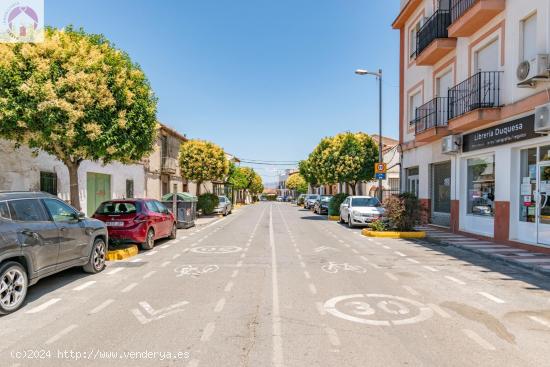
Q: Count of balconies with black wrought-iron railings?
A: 4